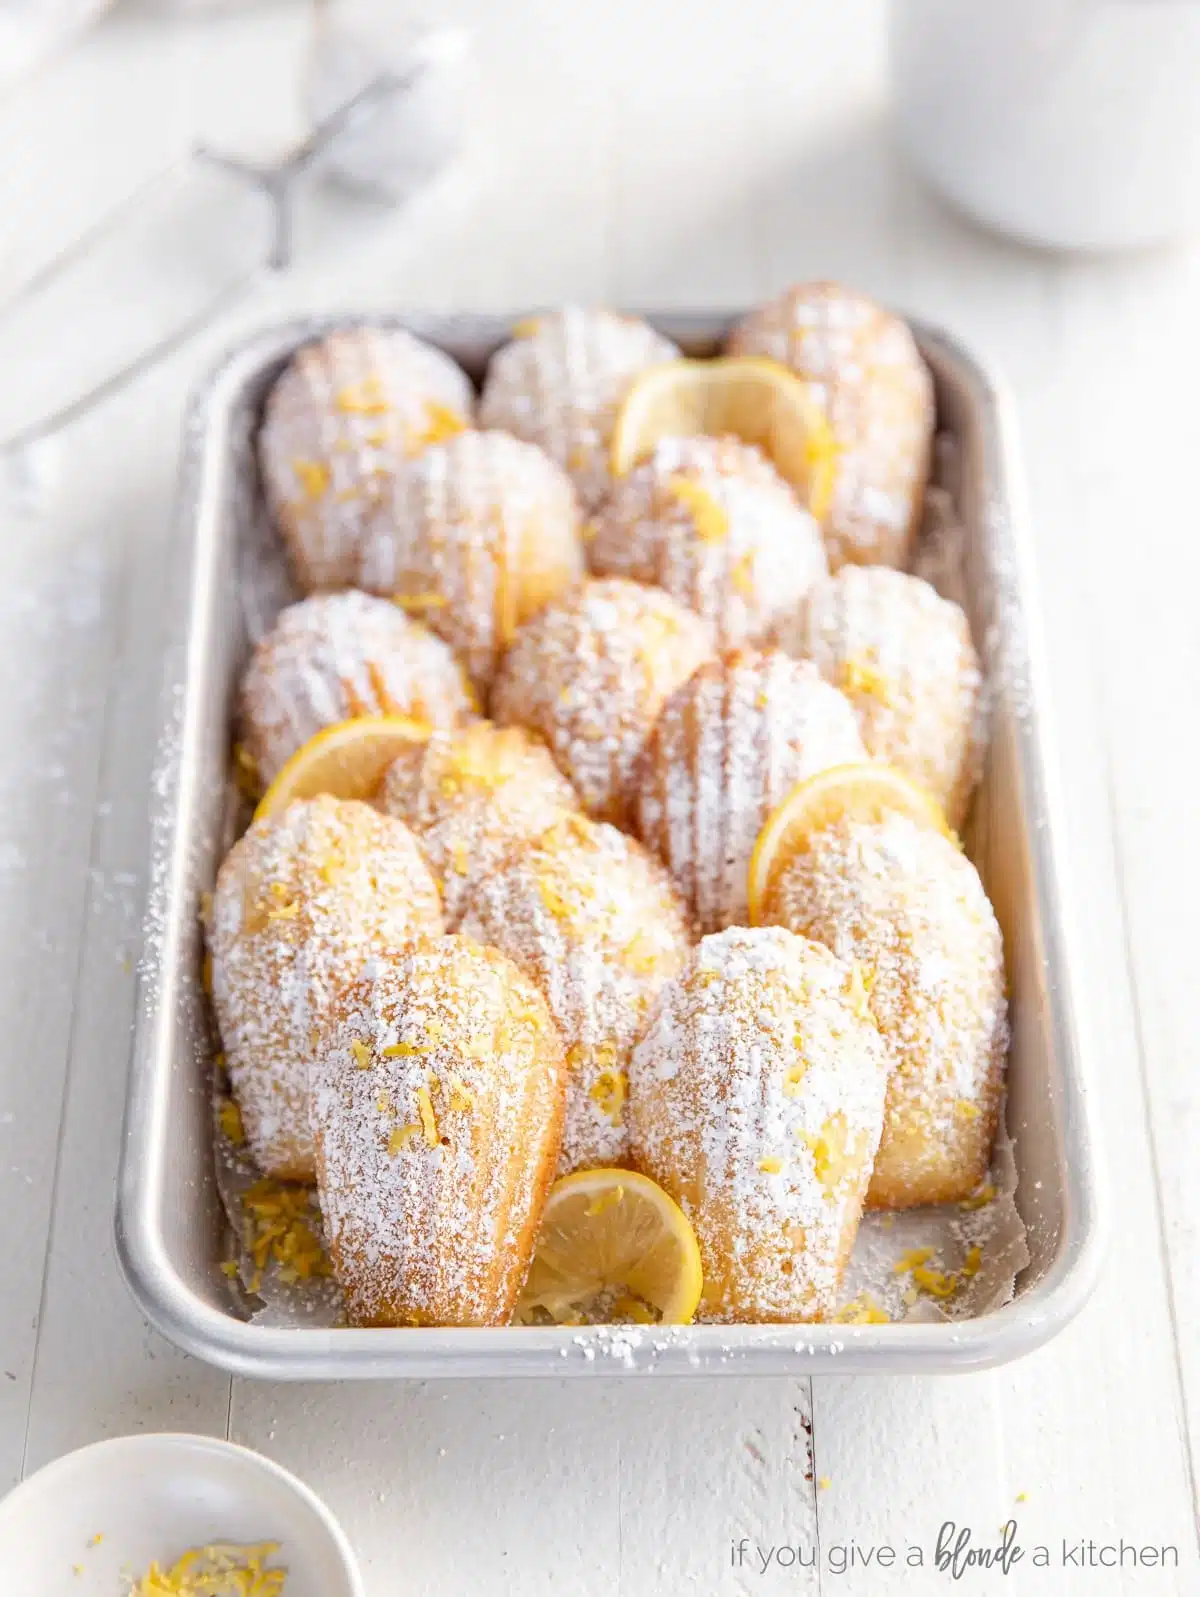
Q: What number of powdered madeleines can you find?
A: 15